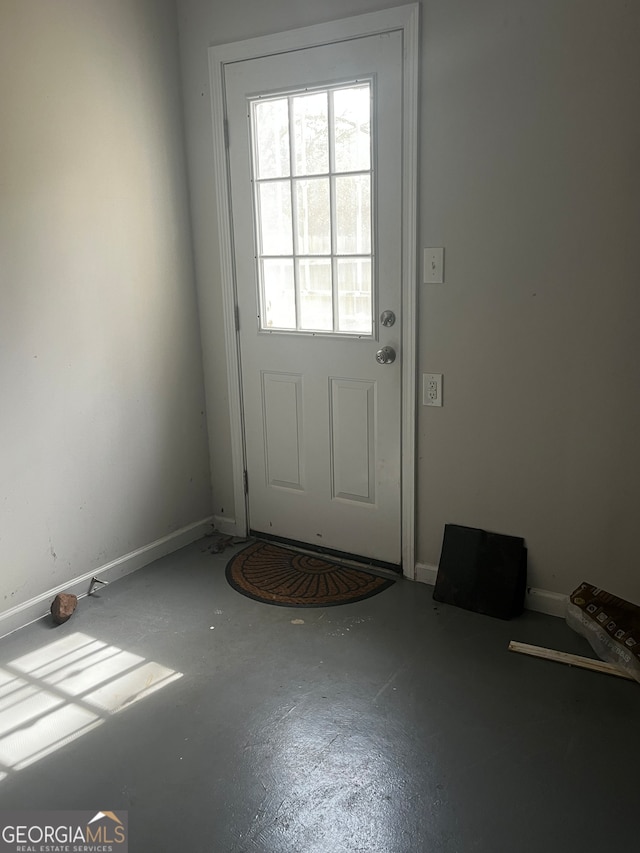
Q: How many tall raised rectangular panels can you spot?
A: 2